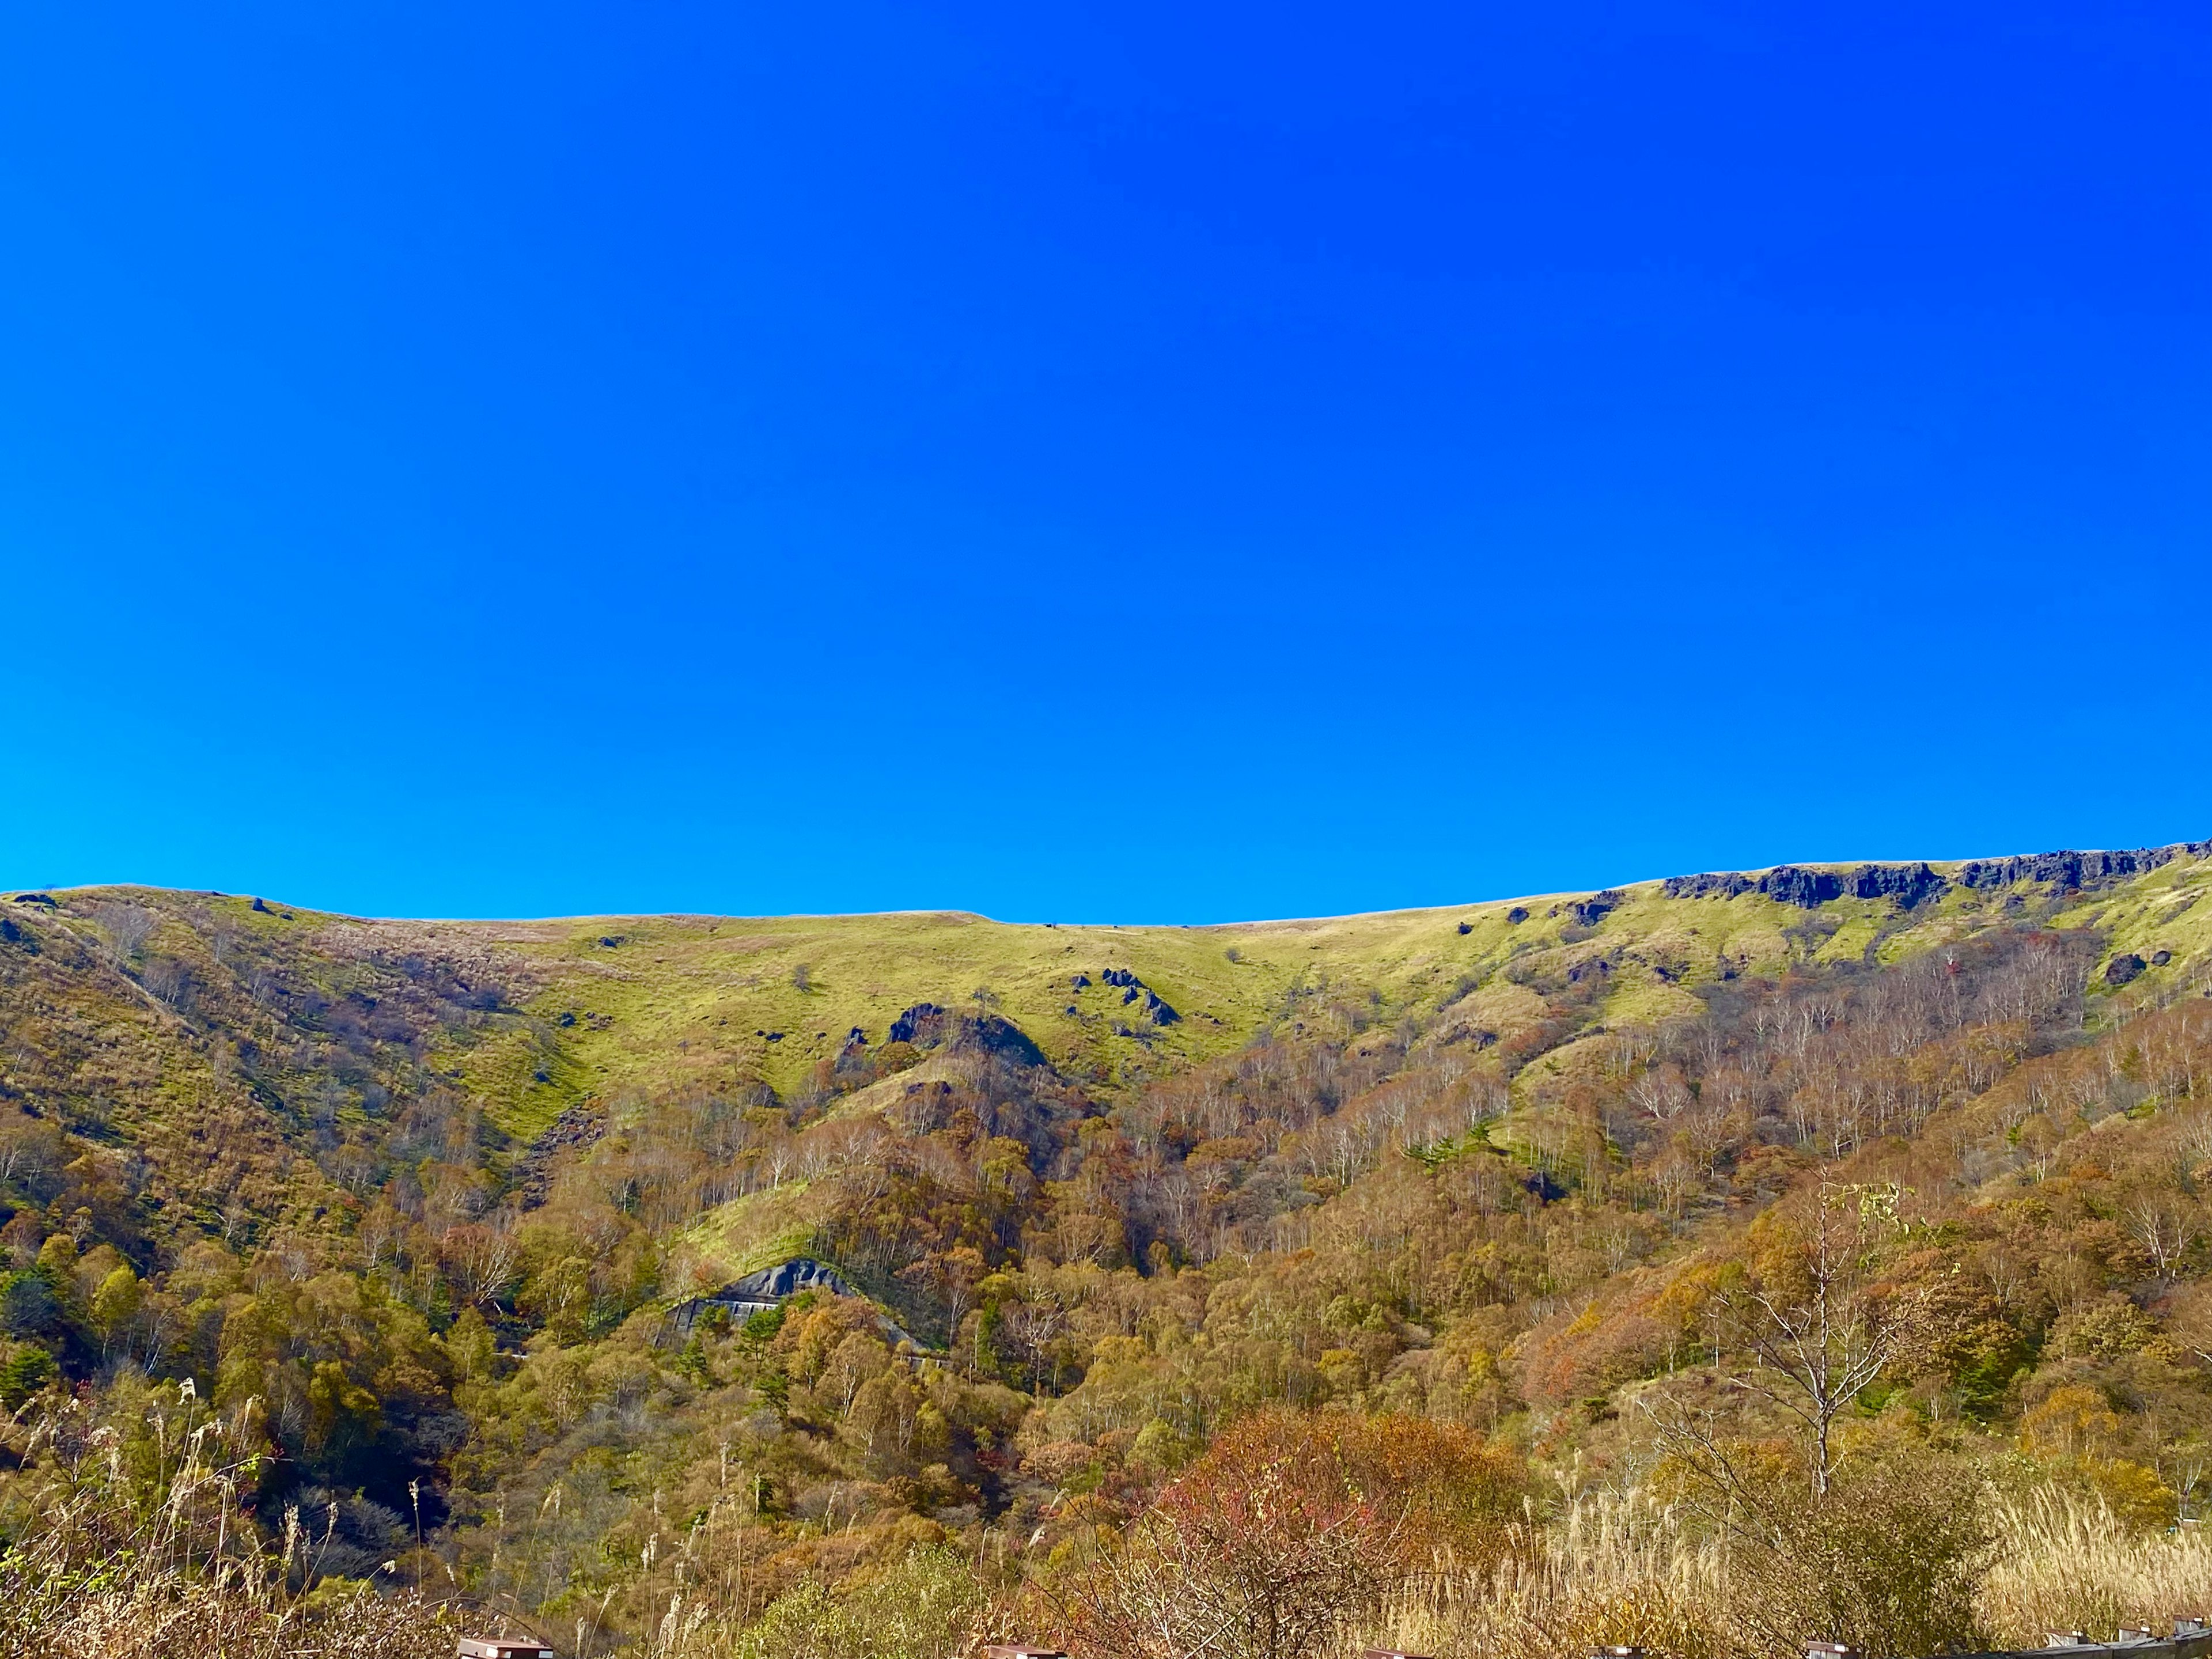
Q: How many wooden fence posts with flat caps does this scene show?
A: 8